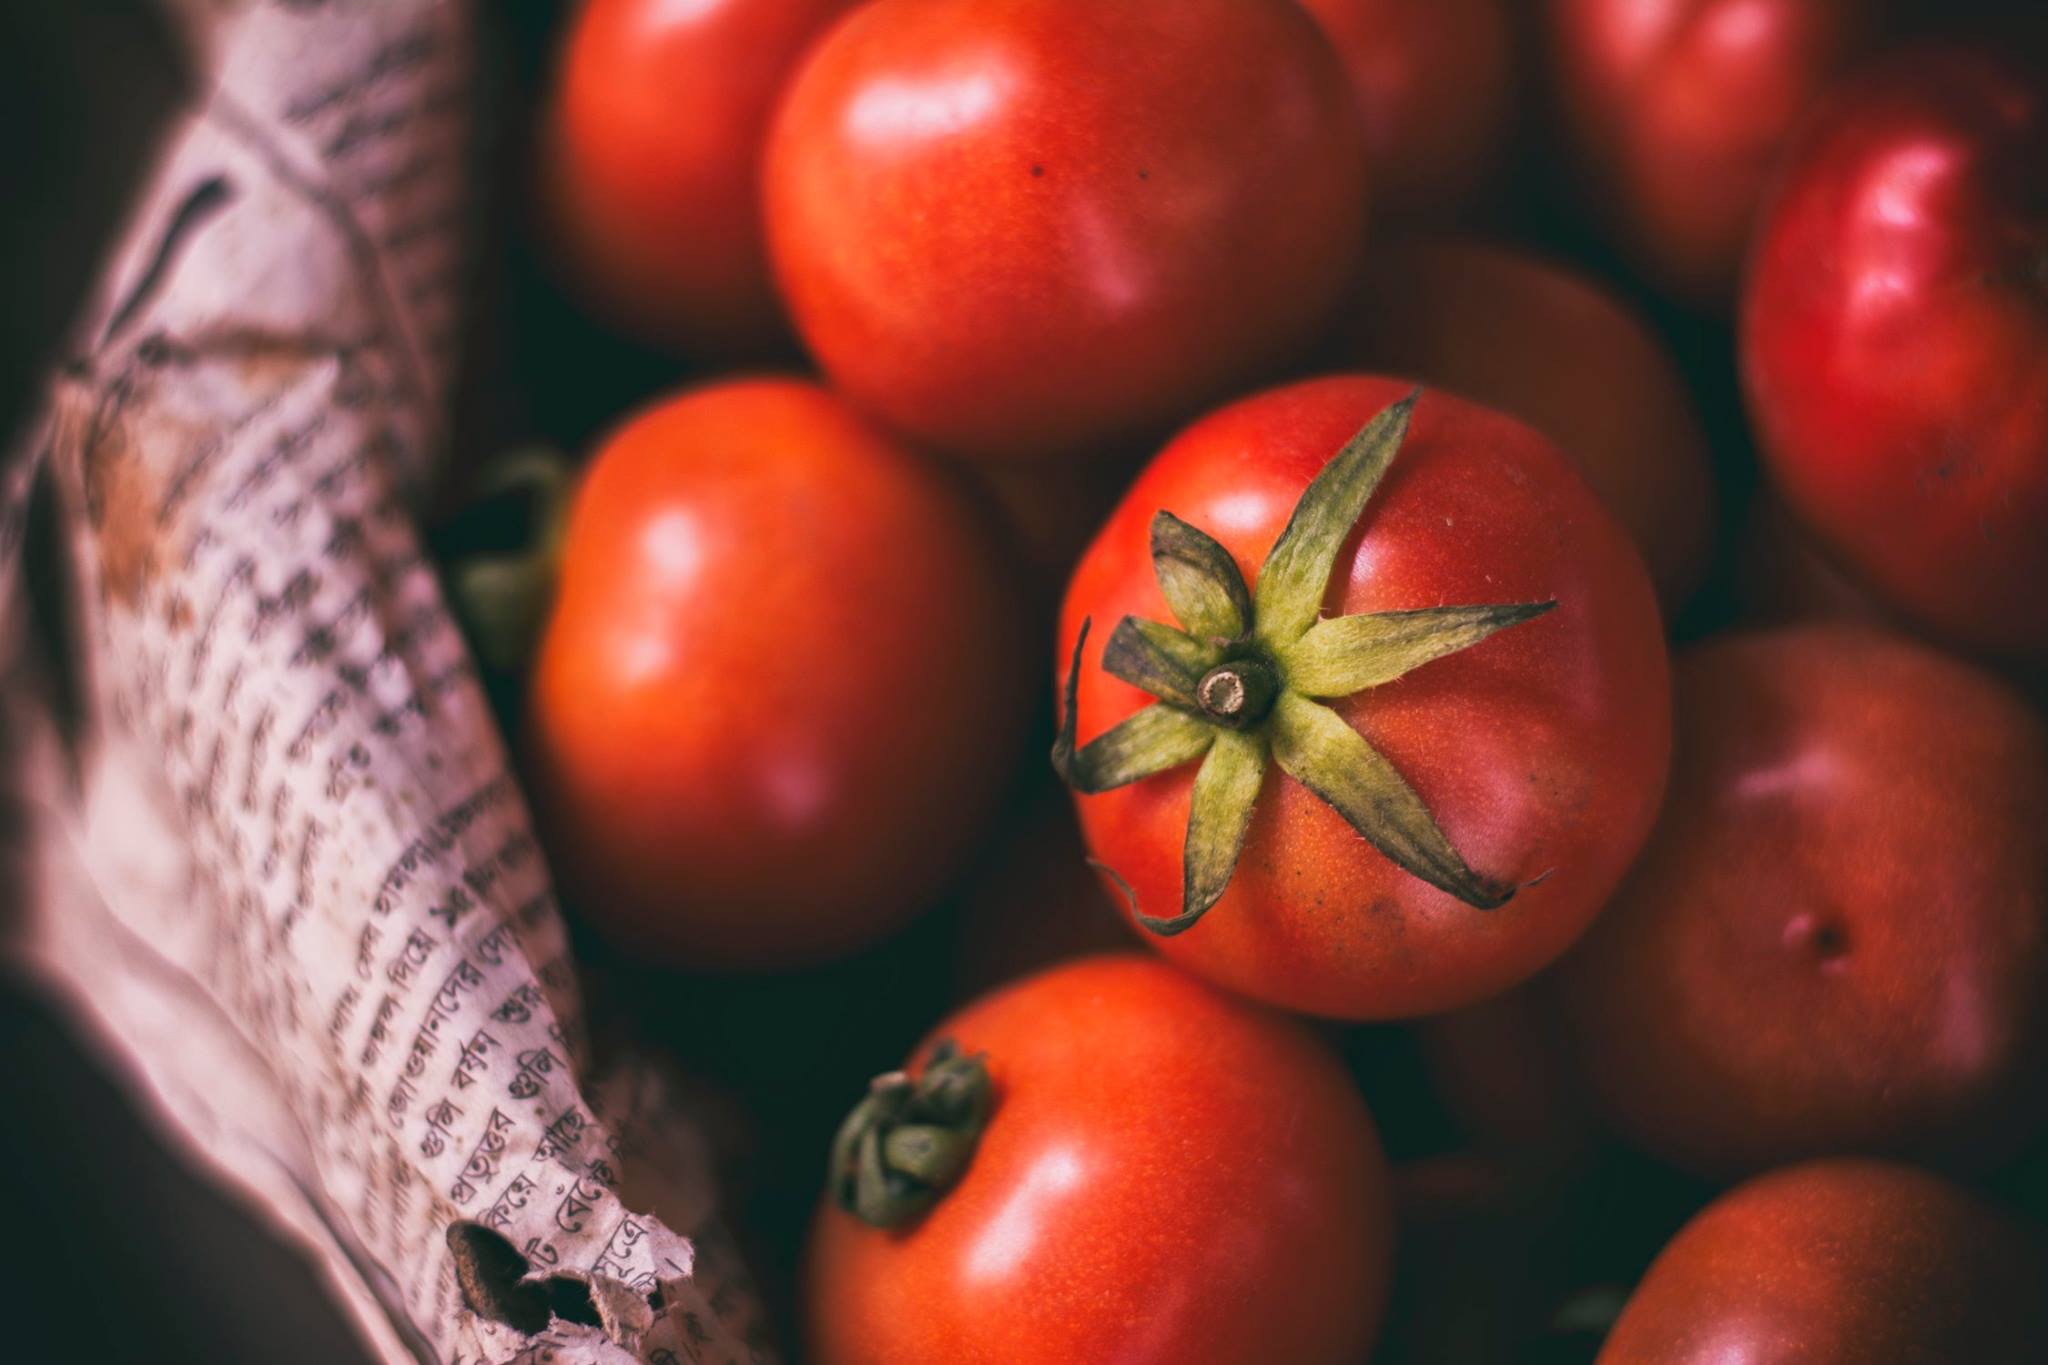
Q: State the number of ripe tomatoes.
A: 11